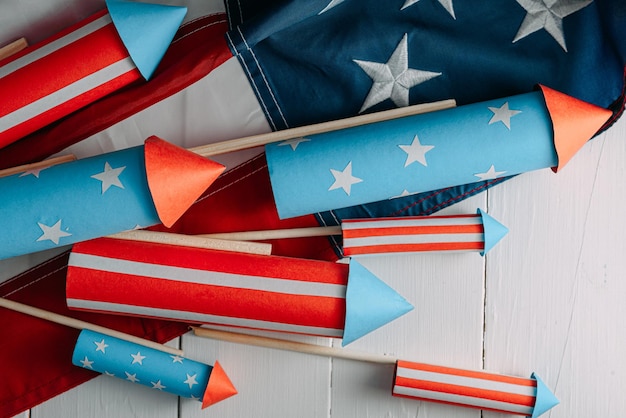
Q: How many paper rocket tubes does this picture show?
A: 7